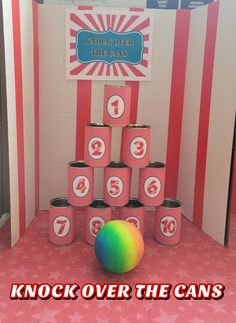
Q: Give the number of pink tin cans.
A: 10